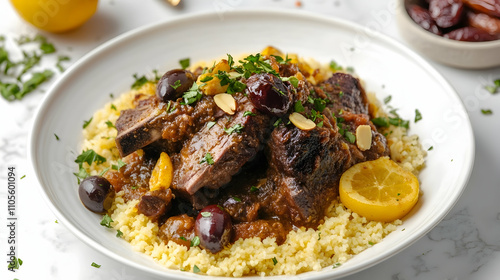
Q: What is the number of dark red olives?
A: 4